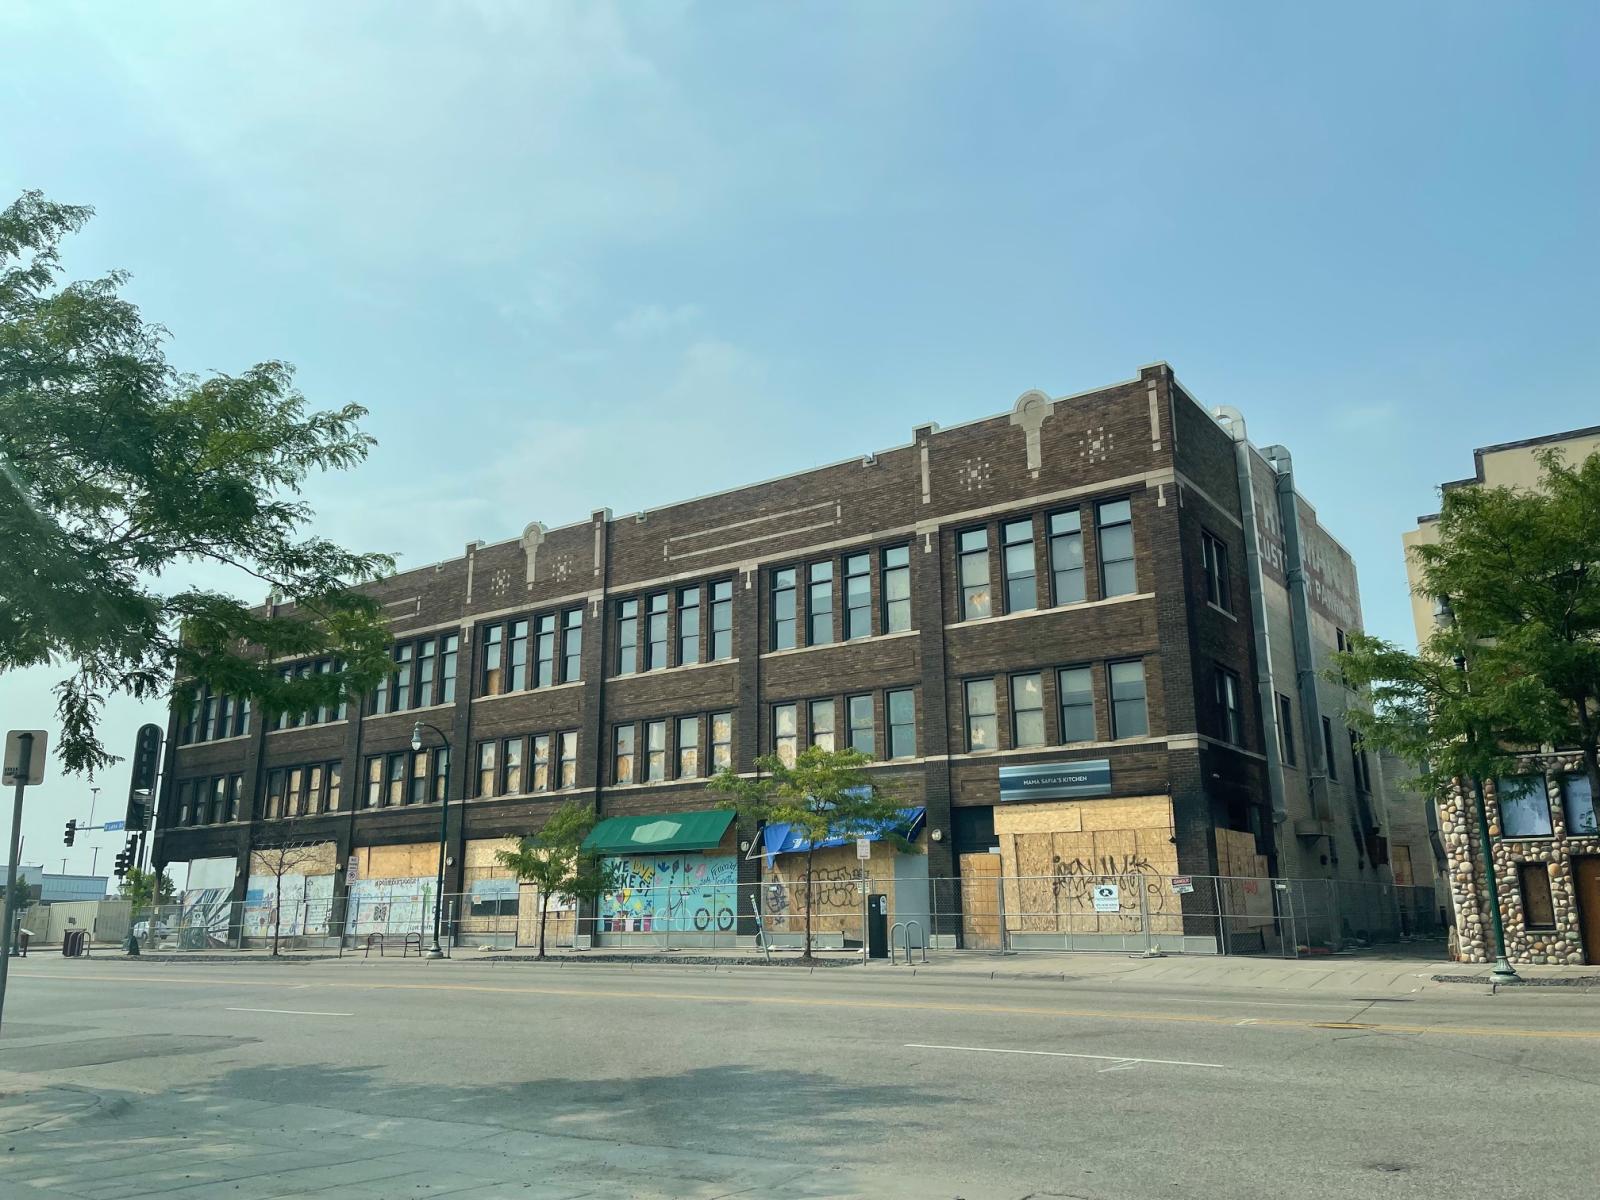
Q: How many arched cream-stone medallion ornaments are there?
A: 2